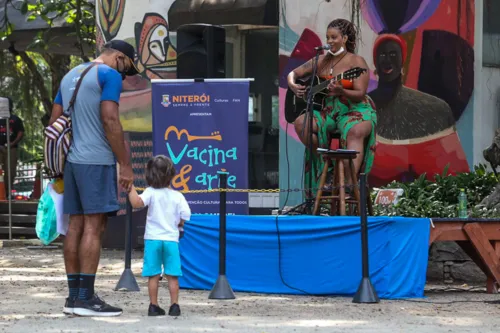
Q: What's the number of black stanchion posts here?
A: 3